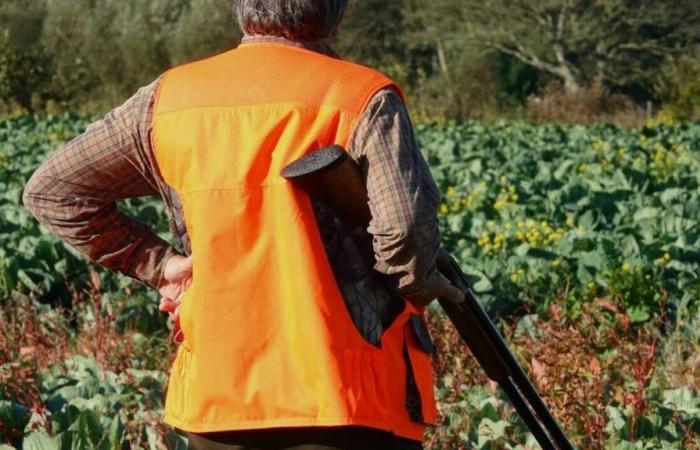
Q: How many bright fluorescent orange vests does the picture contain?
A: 1